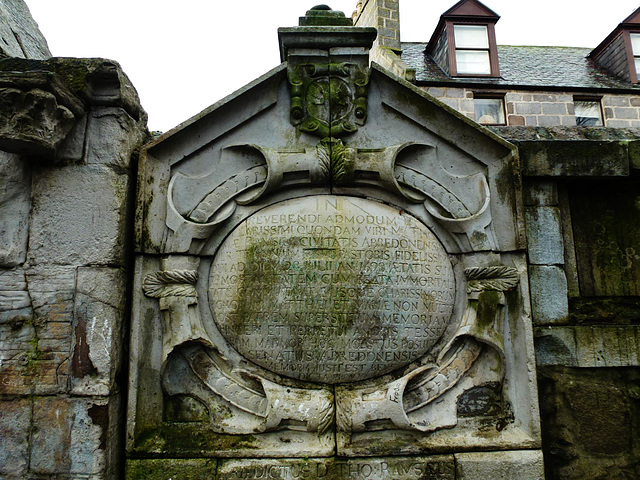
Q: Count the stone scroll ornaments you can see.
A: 4